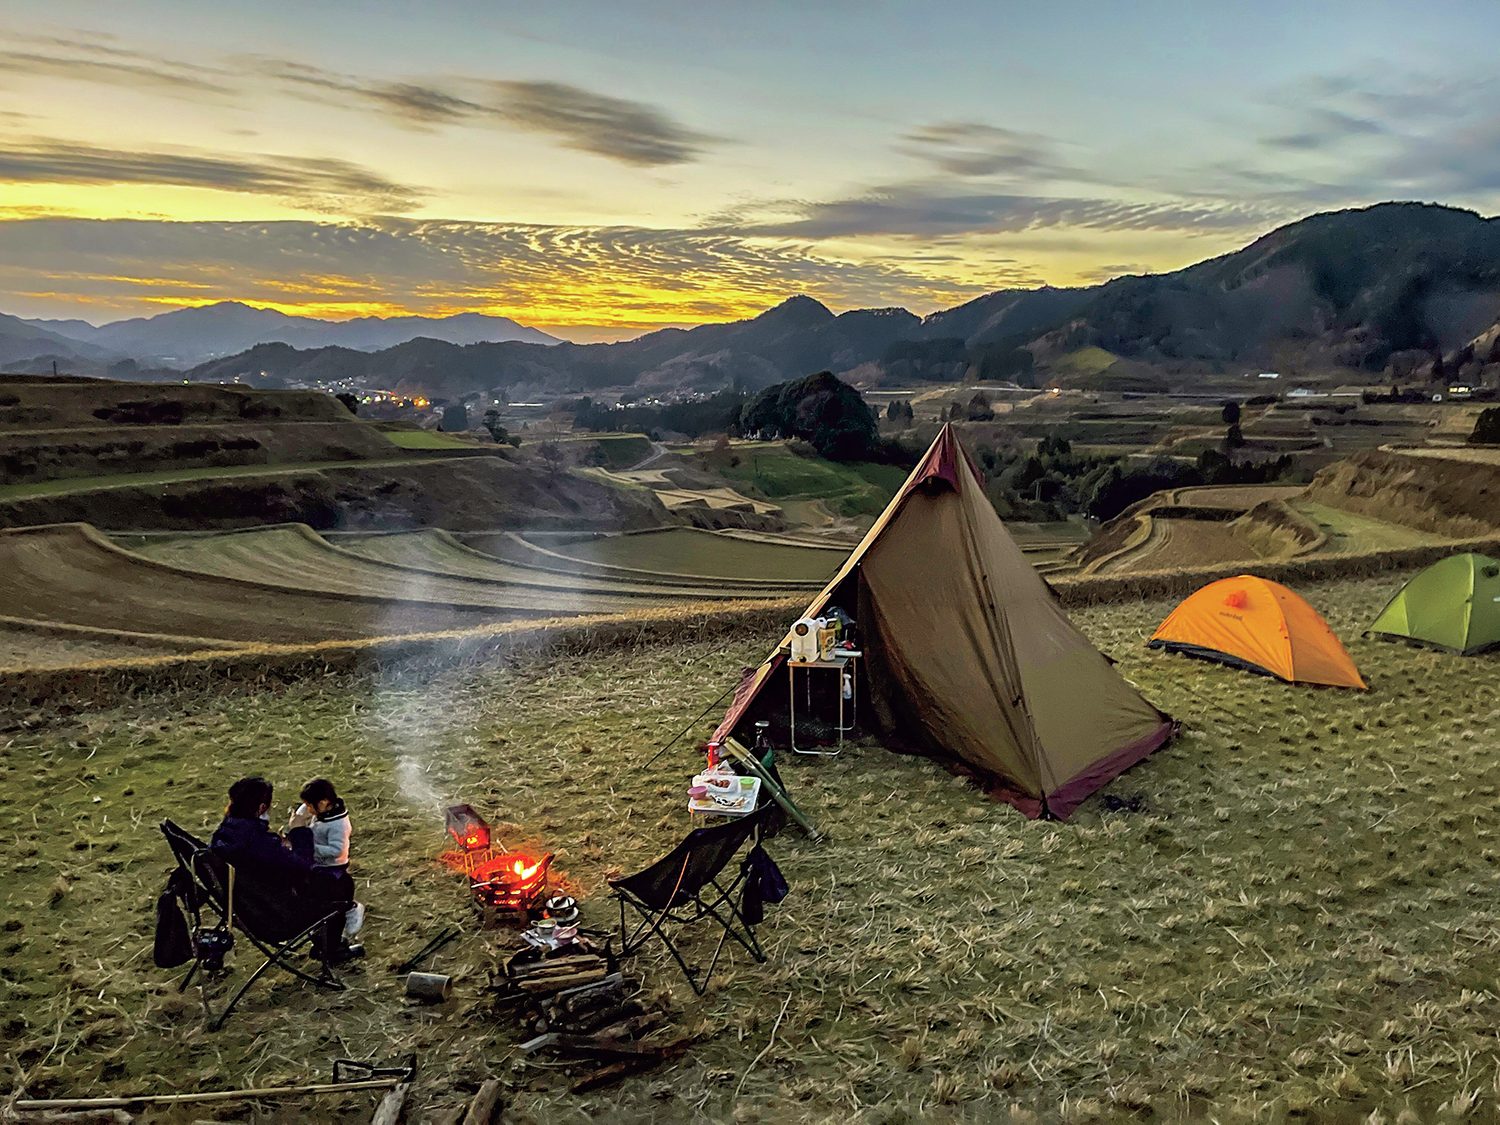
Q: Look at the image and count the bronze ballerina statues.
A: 0